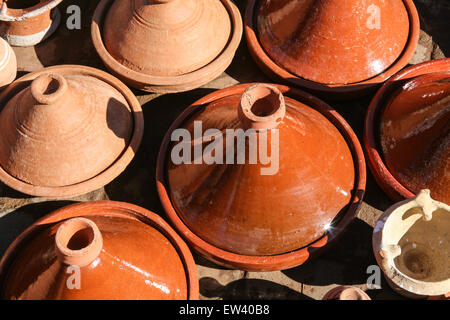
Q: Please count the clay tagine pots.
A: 6